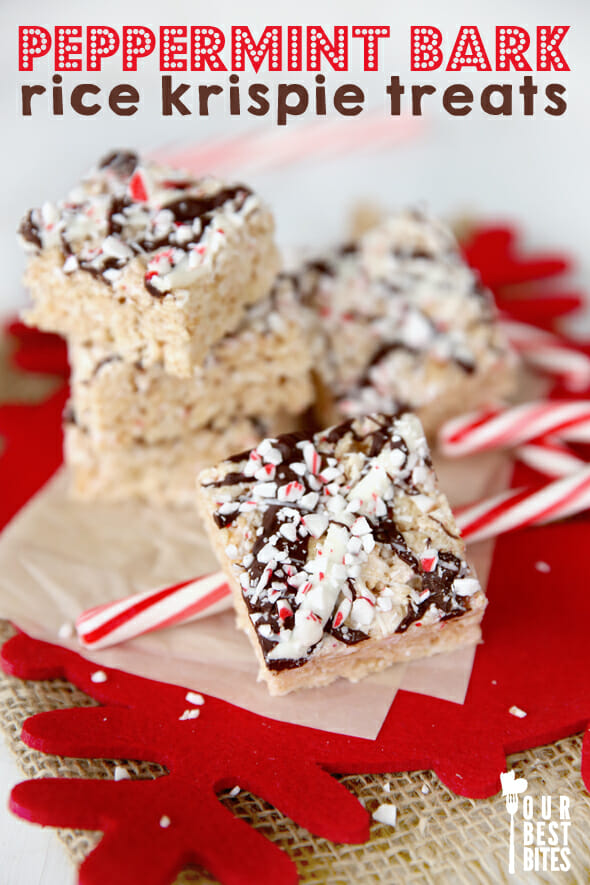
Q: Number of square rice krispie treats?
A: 5